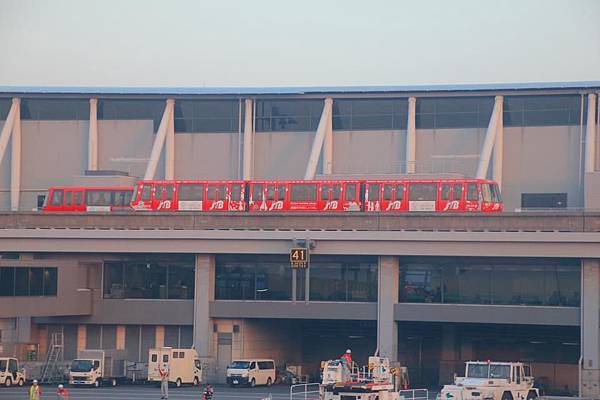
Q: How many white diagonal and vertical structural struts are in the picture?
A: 12